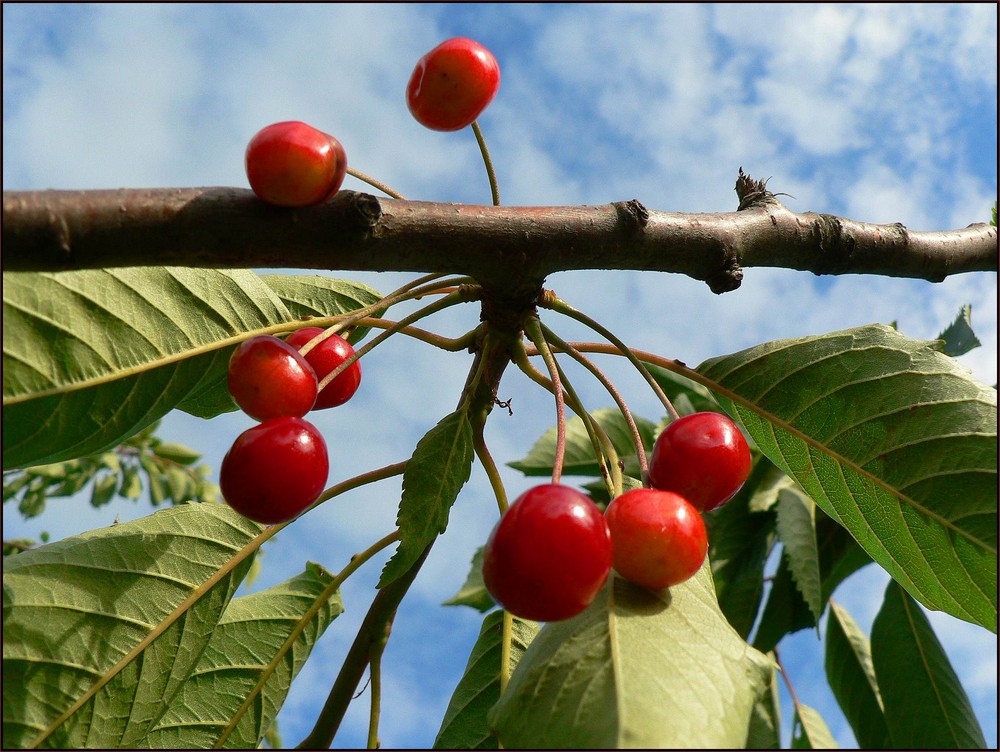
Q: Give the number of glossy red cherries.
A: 8